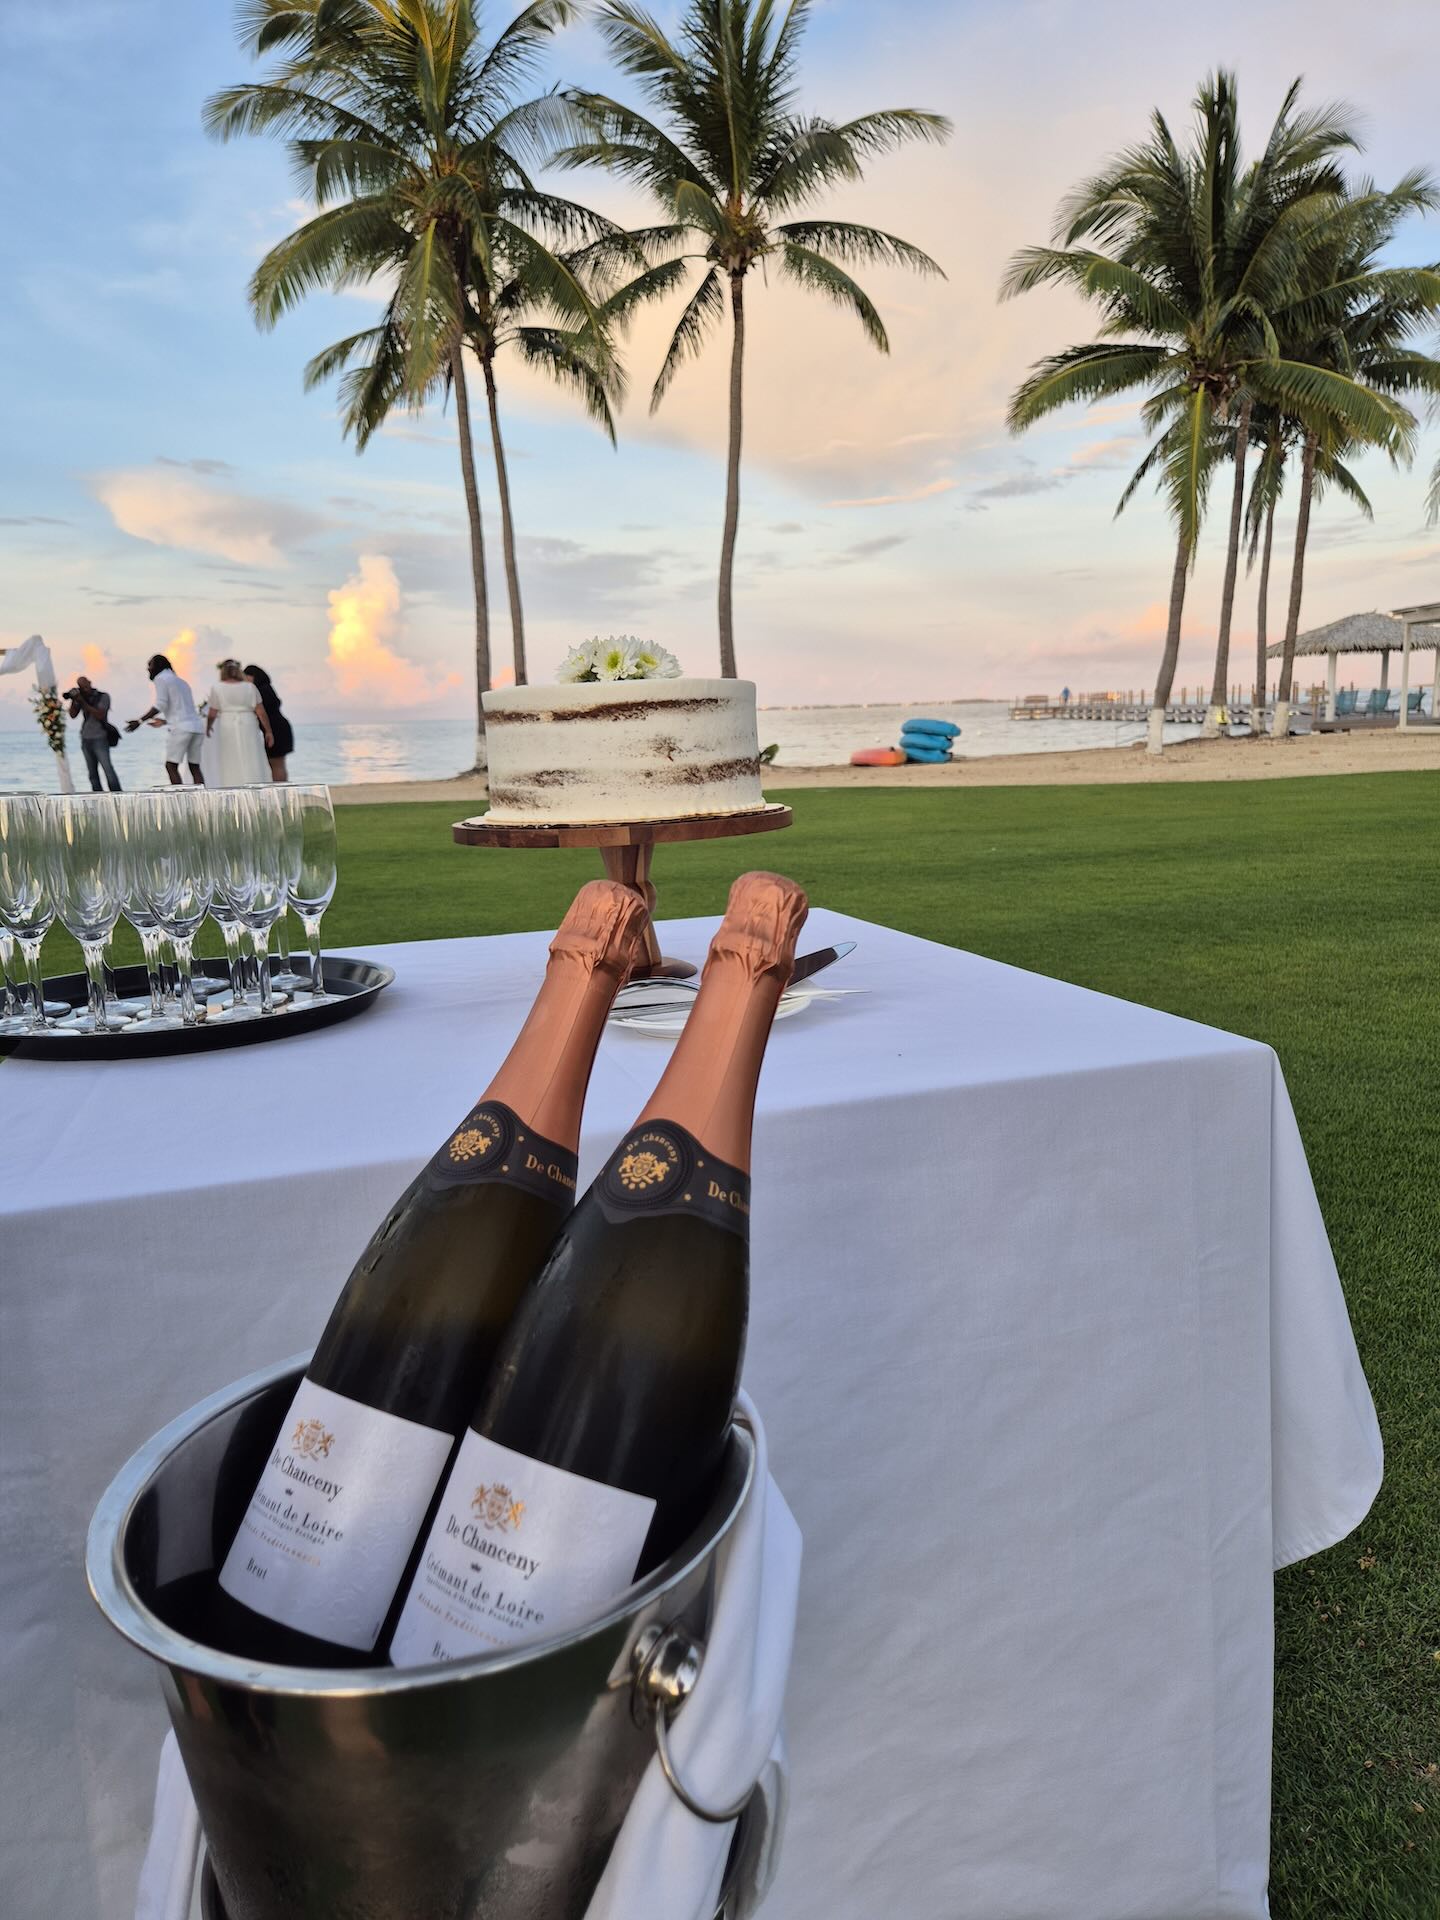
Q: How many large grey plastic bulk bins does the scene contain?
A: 0